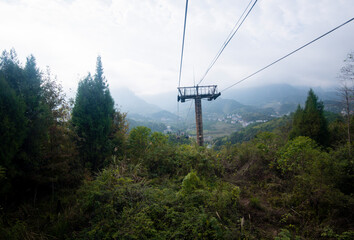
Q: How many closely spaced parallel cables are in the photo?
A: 2